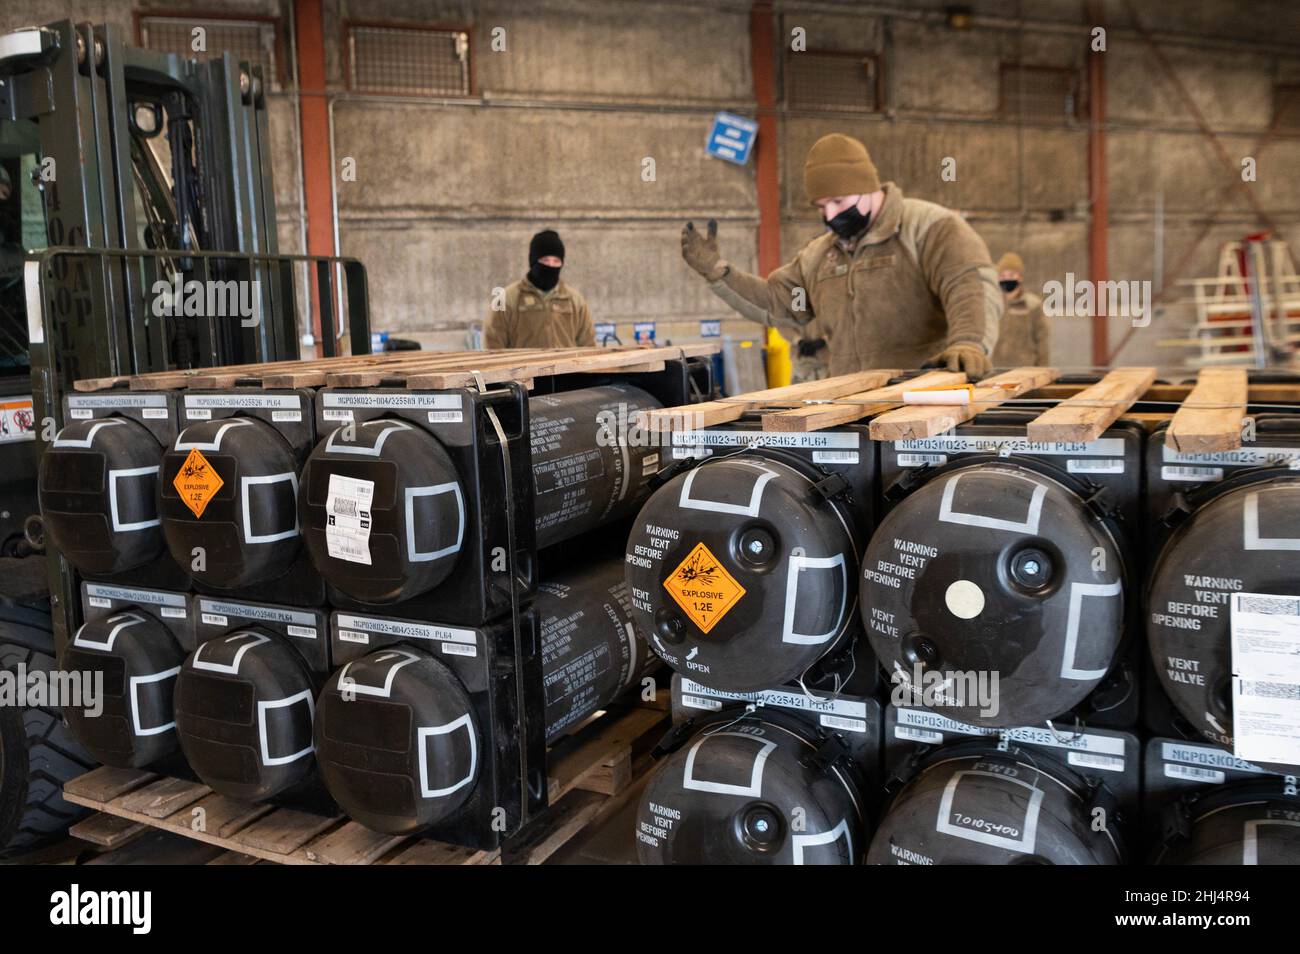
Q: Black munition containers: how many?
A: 12